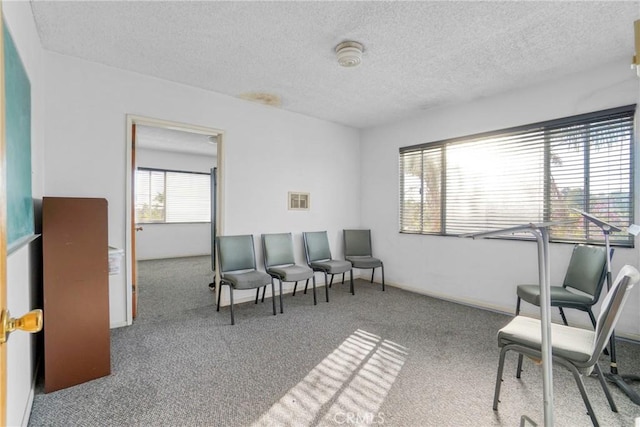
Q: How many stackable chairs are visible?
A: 6